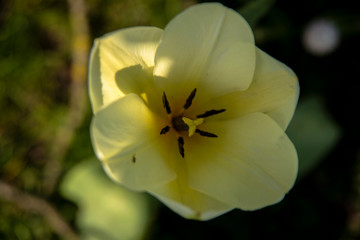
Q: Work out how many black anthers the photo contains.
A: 6